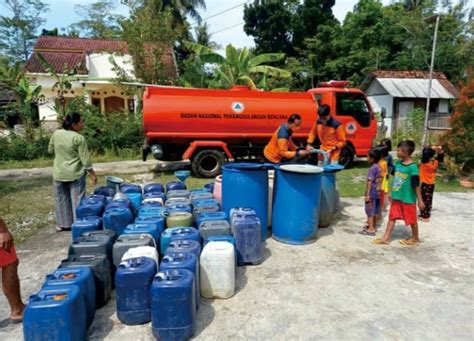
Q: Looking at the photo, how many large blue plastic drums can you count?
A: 3